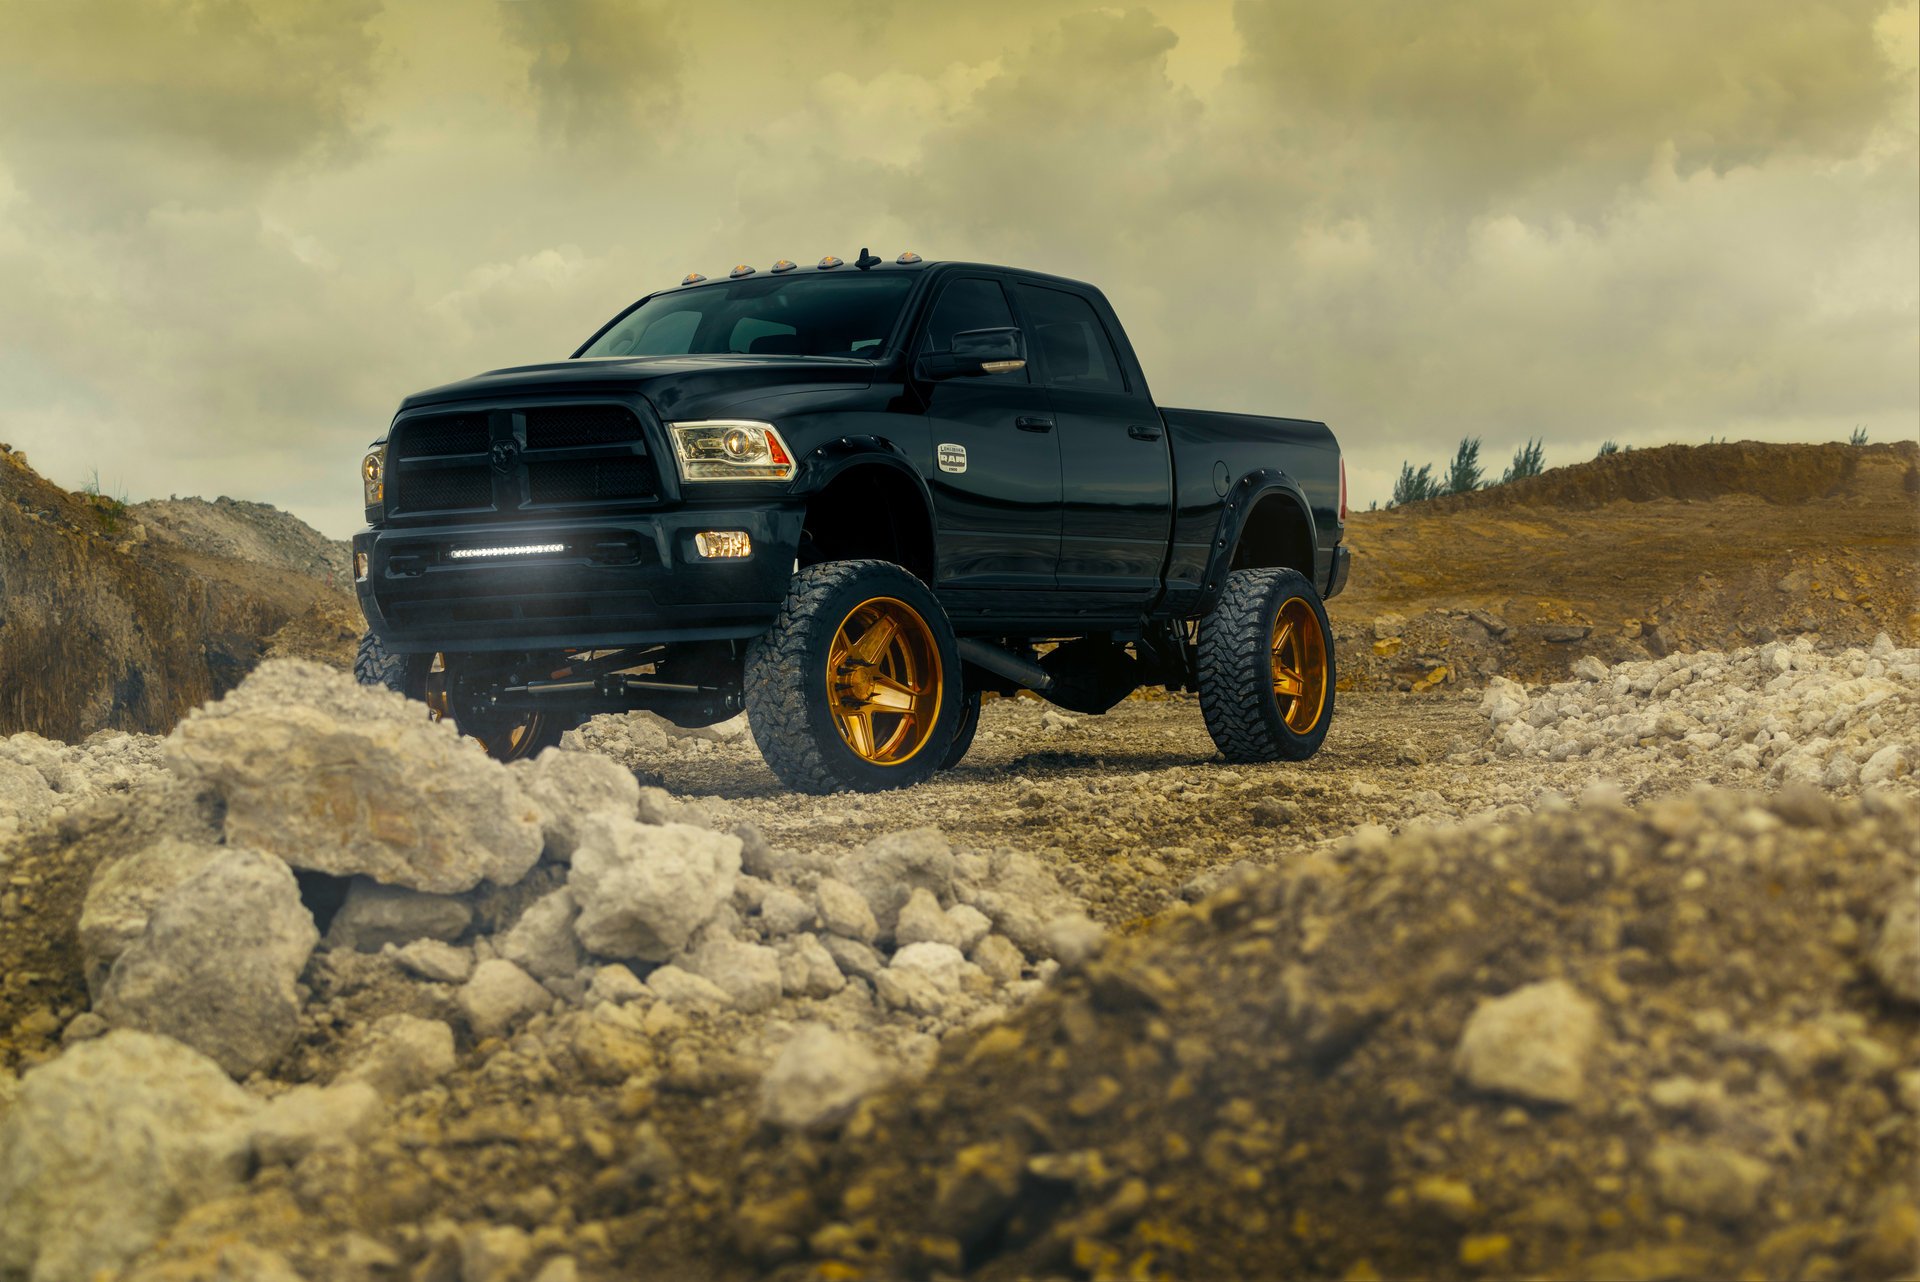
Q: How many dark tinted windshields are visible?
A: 1